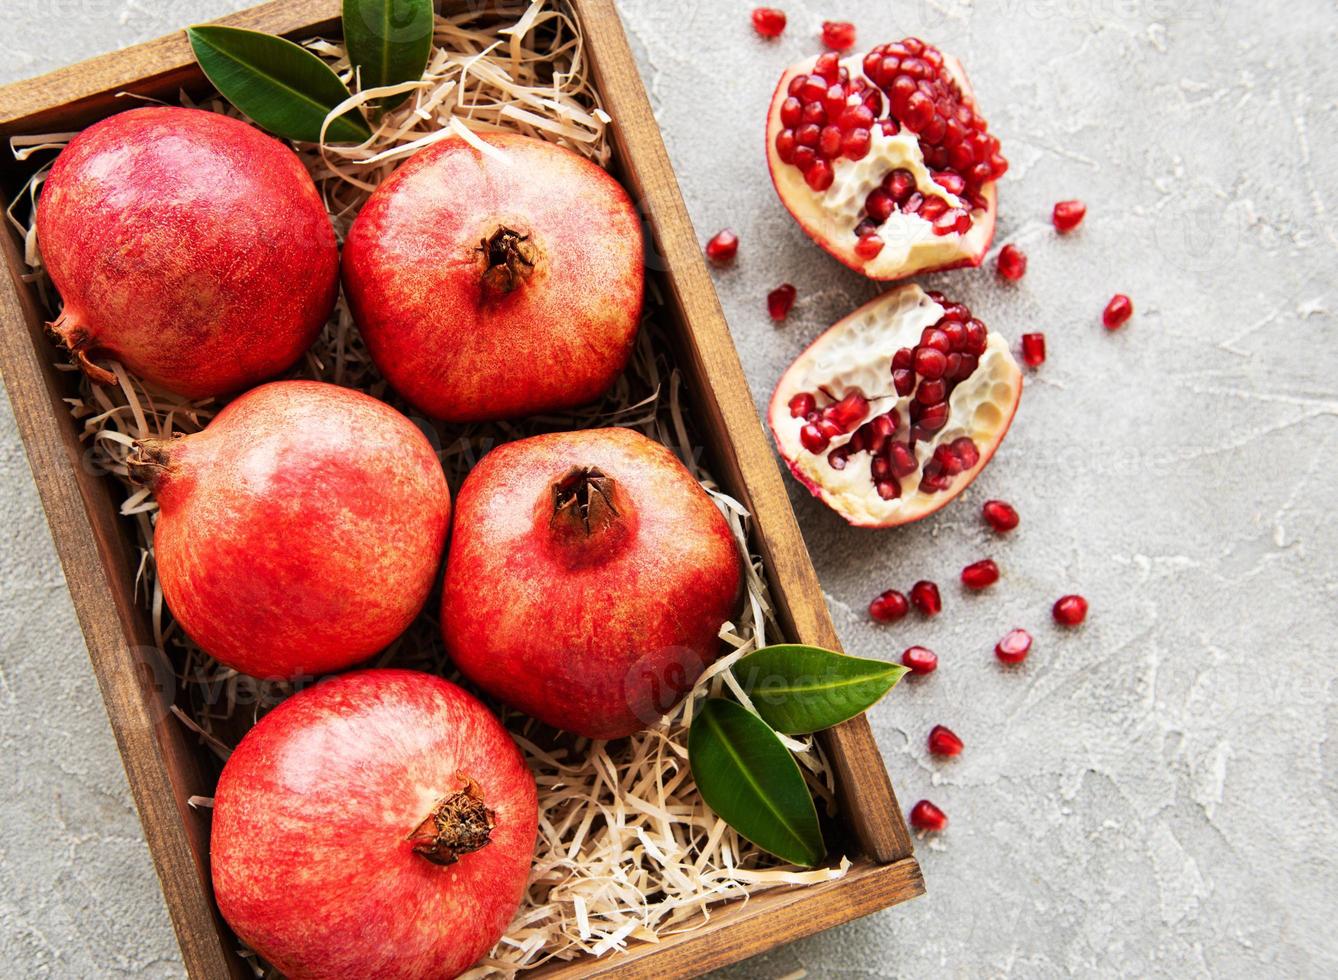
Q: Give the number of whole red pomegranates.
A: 5